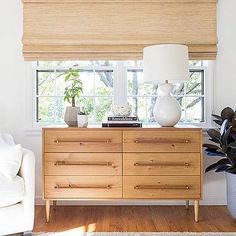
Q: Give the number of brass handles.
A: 6